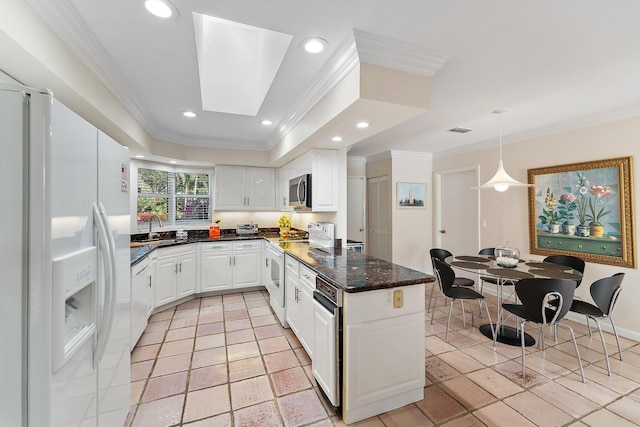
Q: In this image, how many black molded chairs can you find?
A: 6